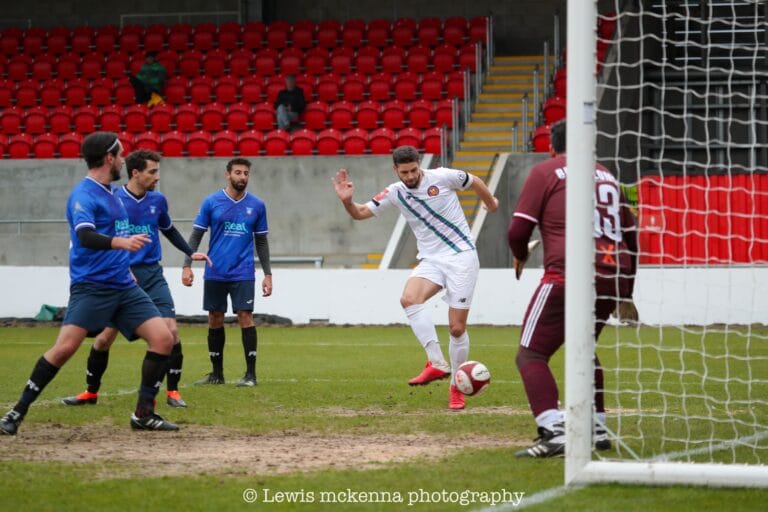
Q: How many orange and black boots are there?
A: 2